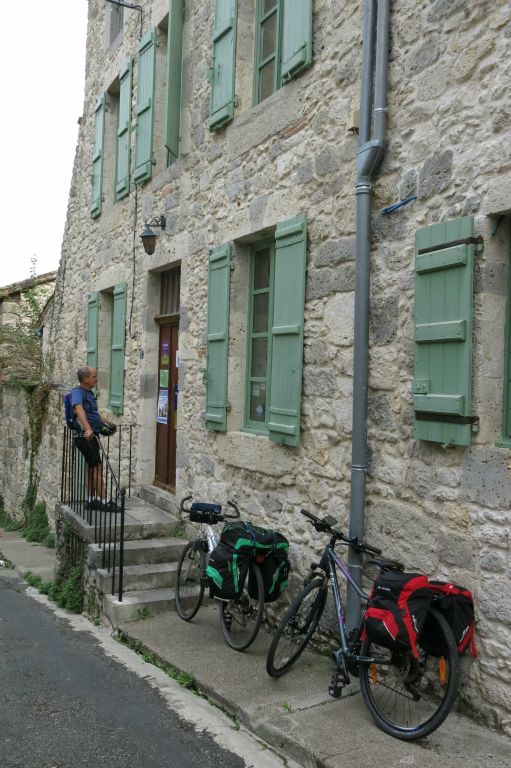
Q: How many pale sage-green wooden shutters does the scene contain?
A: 11